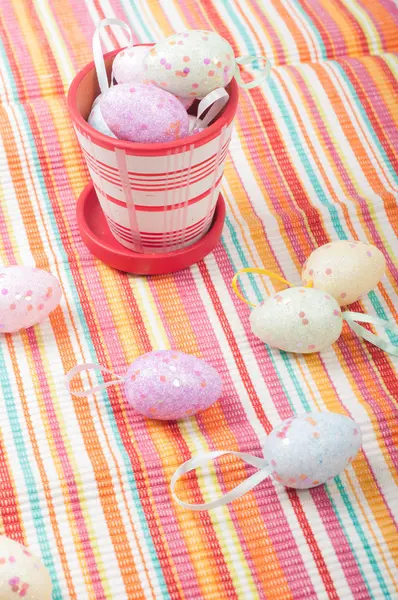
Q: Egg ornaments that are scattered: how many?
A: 6